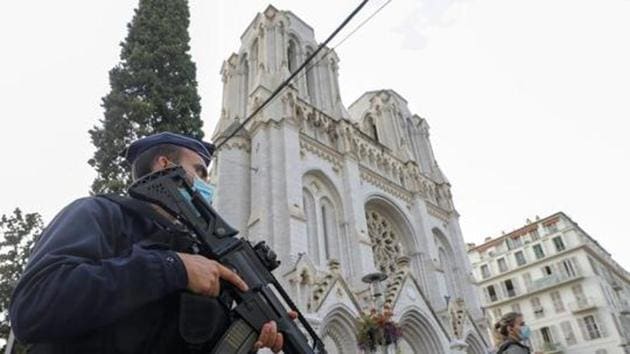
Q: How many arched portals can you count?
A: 3